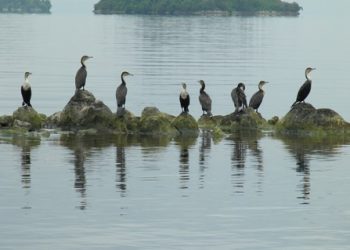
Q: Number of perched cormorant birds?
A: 8